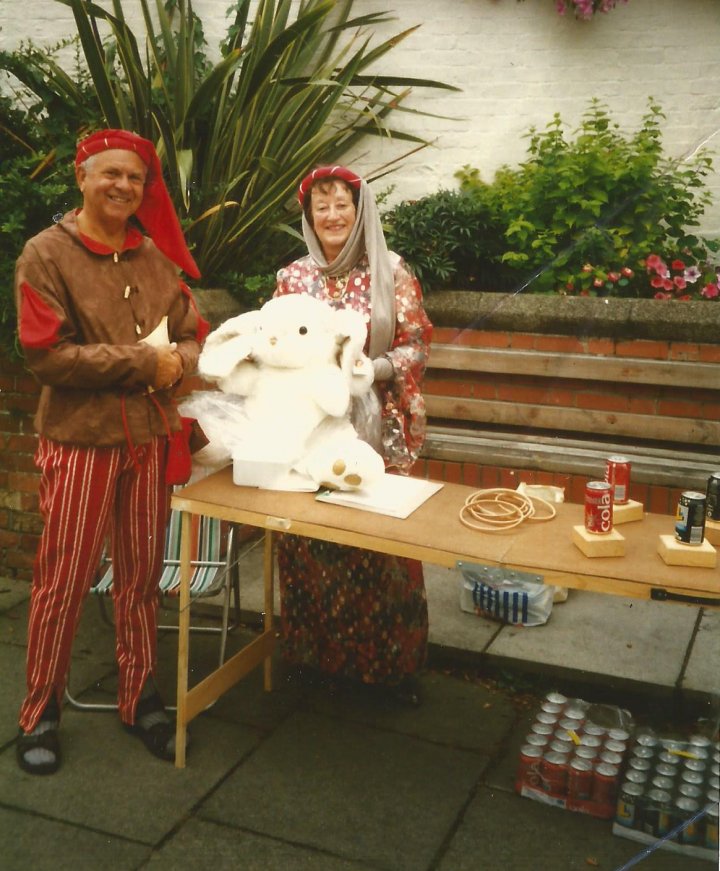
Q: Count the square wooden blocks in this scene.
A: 4